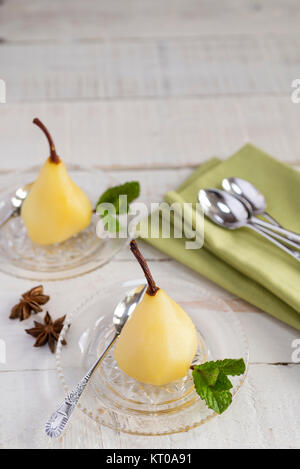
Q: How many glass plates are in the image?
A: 2